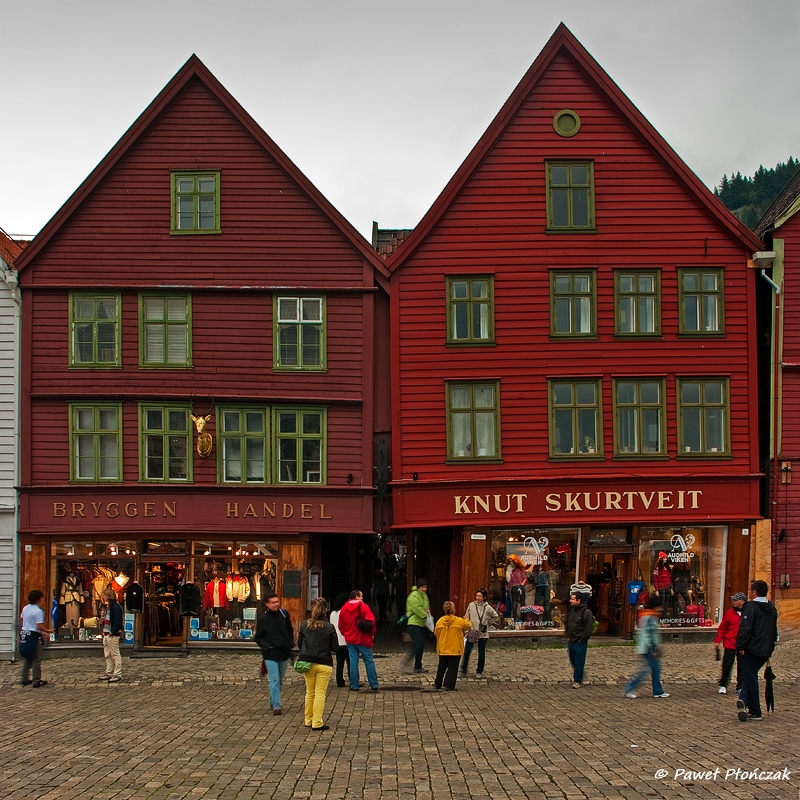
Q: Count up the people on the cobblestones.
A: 13